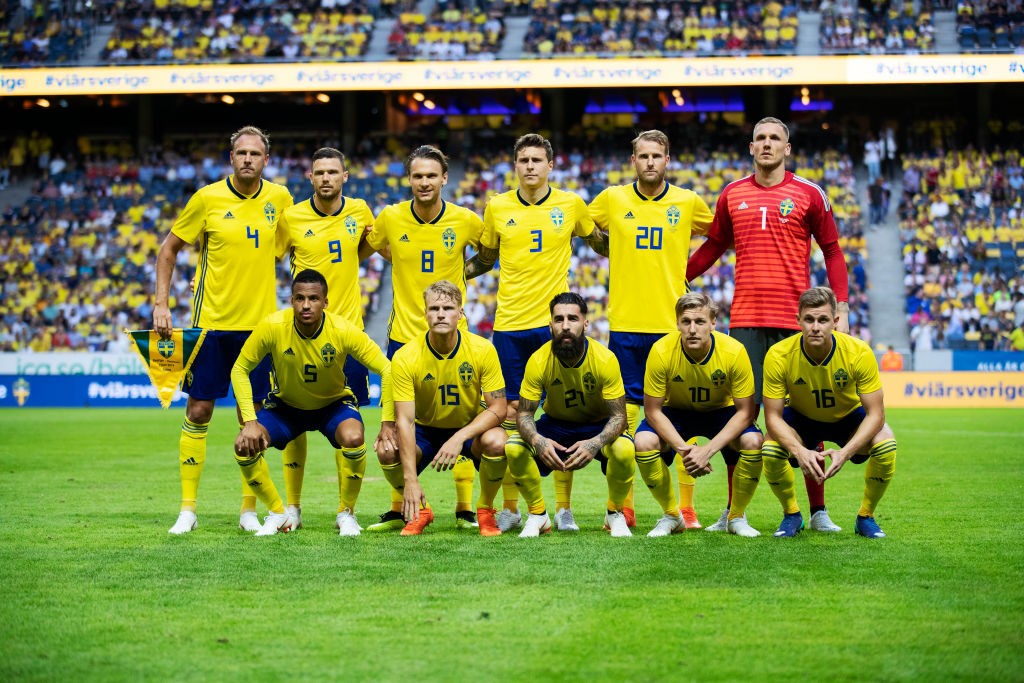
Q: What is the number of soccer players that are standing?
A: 6